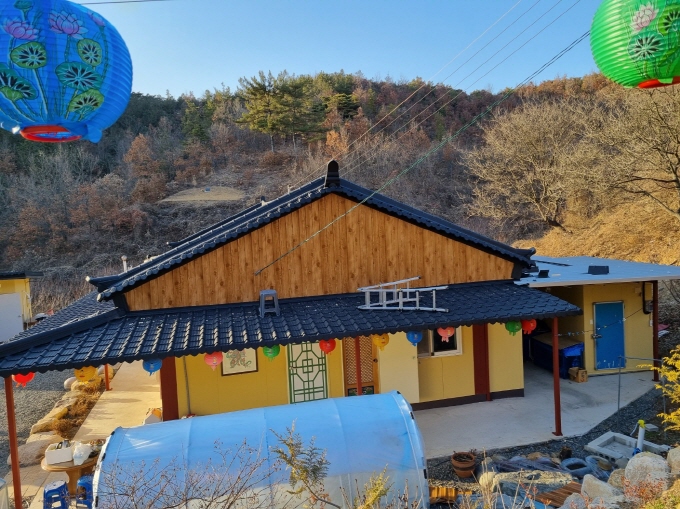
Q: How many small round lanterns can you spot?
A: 11